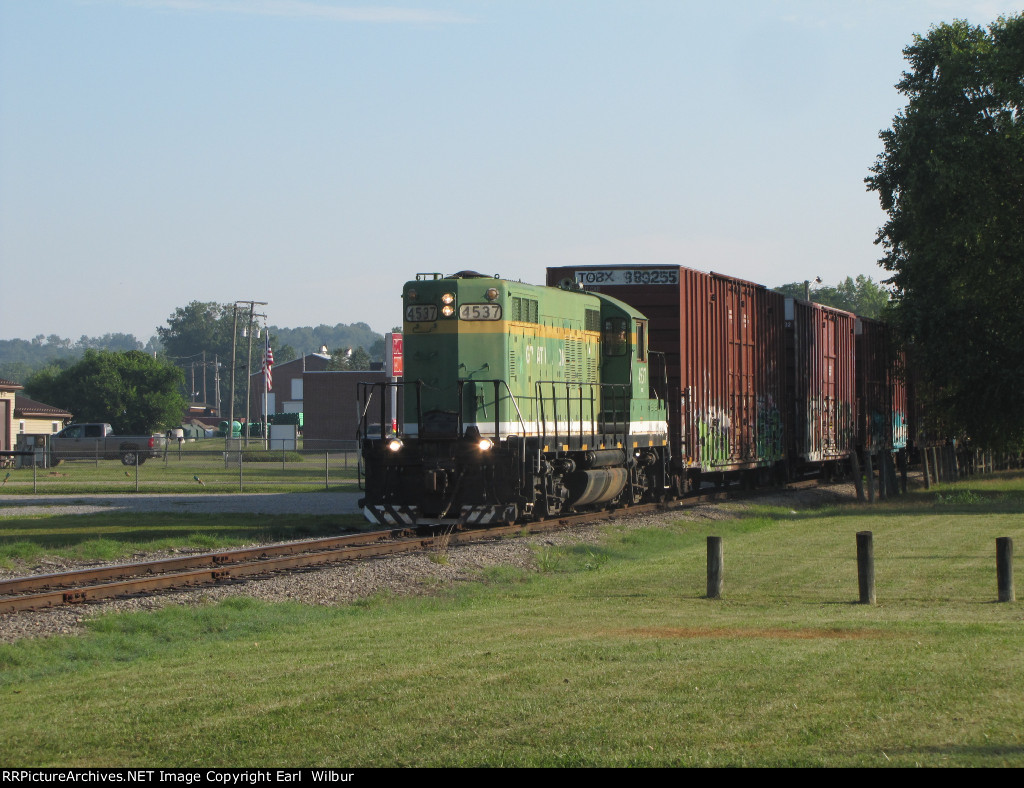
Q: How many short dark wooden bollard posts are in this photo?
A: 3